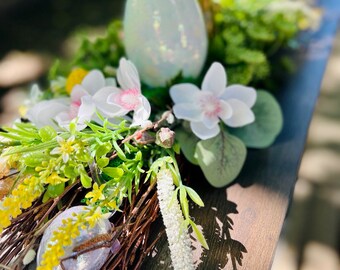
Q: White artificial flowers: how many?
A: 3